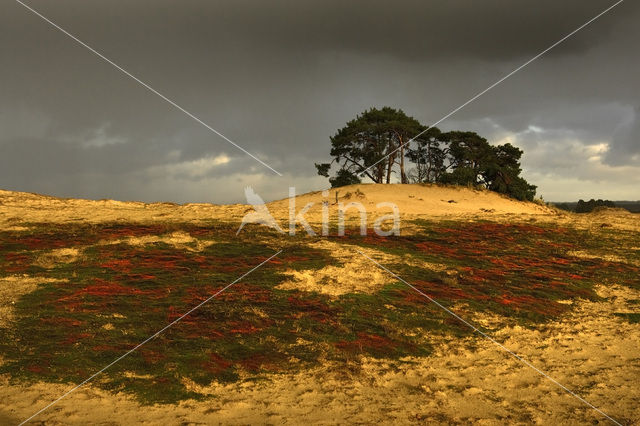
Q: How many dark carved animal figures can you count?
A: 0